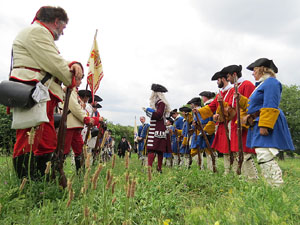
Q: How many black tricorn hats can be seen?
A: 12